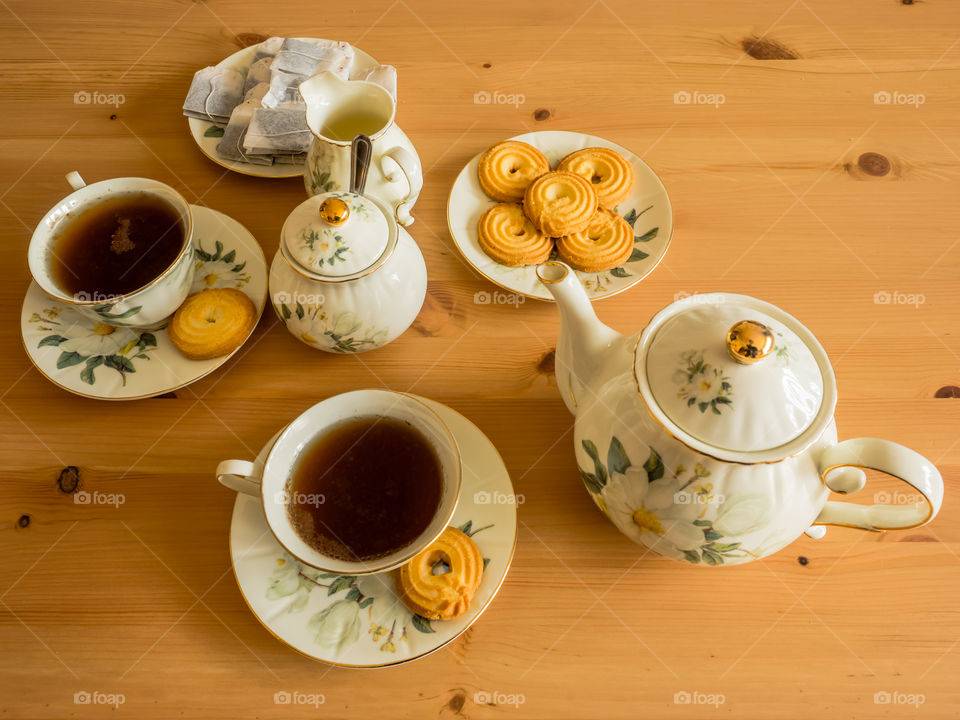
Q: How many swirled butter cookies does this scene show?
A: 7